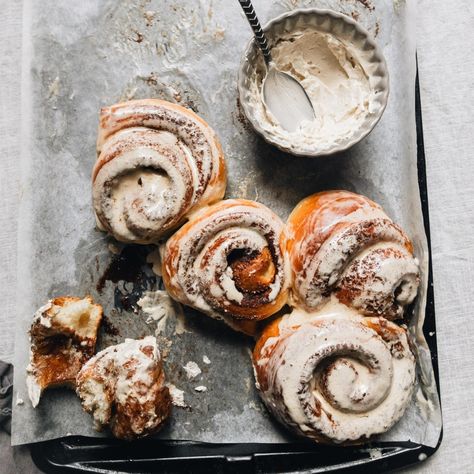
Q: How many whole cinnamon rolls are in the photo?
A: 4